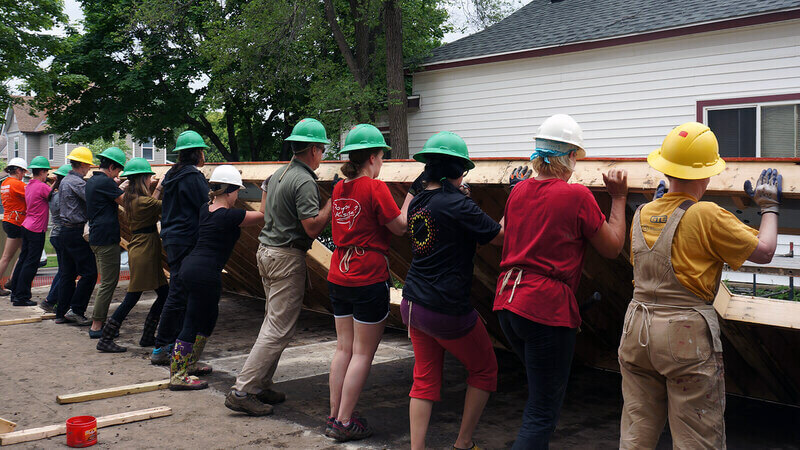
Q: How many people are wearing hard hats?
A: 13